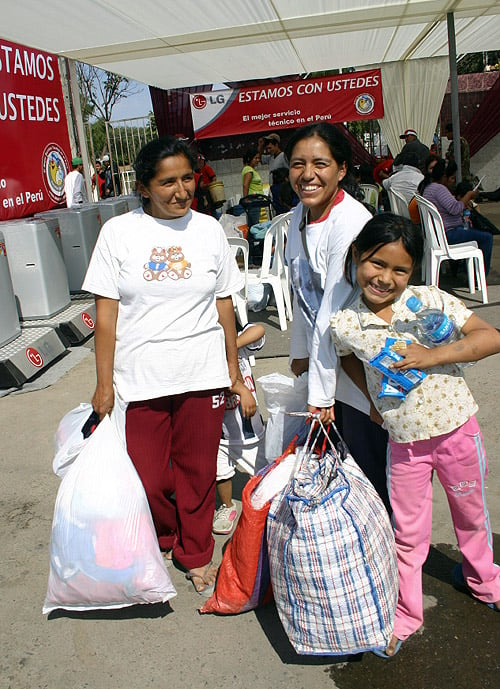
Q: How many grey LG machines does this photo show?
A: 5